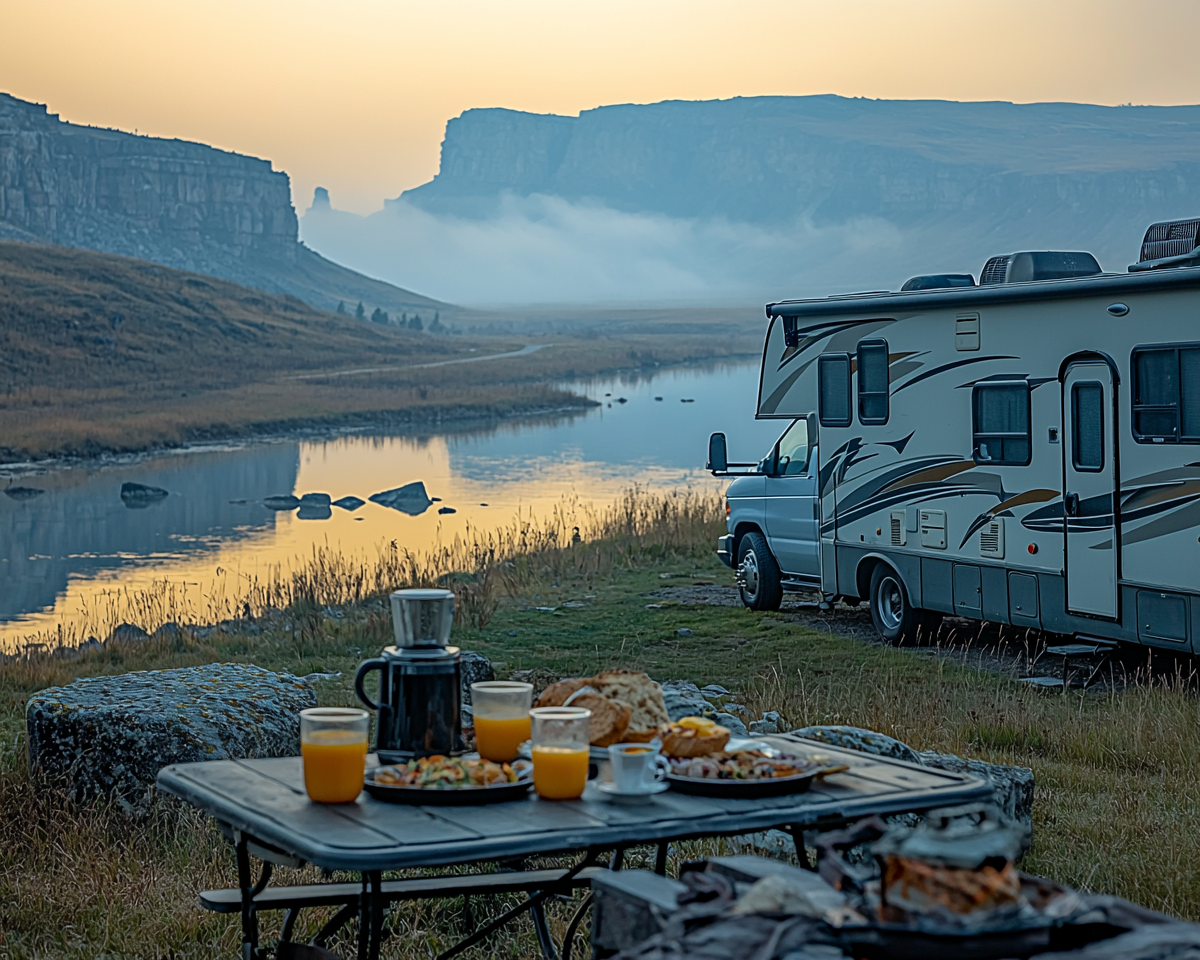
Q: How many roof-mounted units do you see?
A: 3